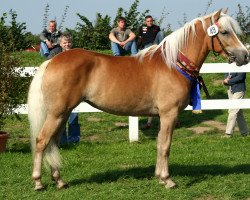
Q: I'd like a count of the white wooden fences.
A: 1